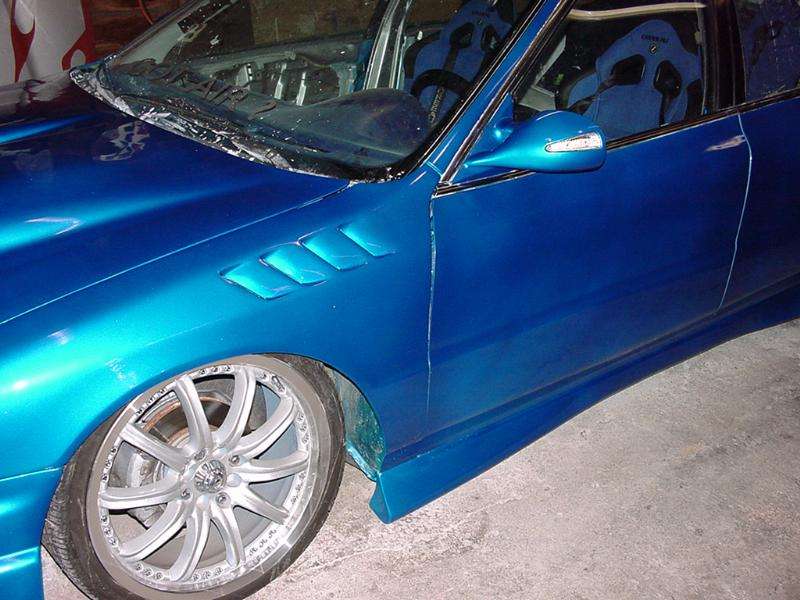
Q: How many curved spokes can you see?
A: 10